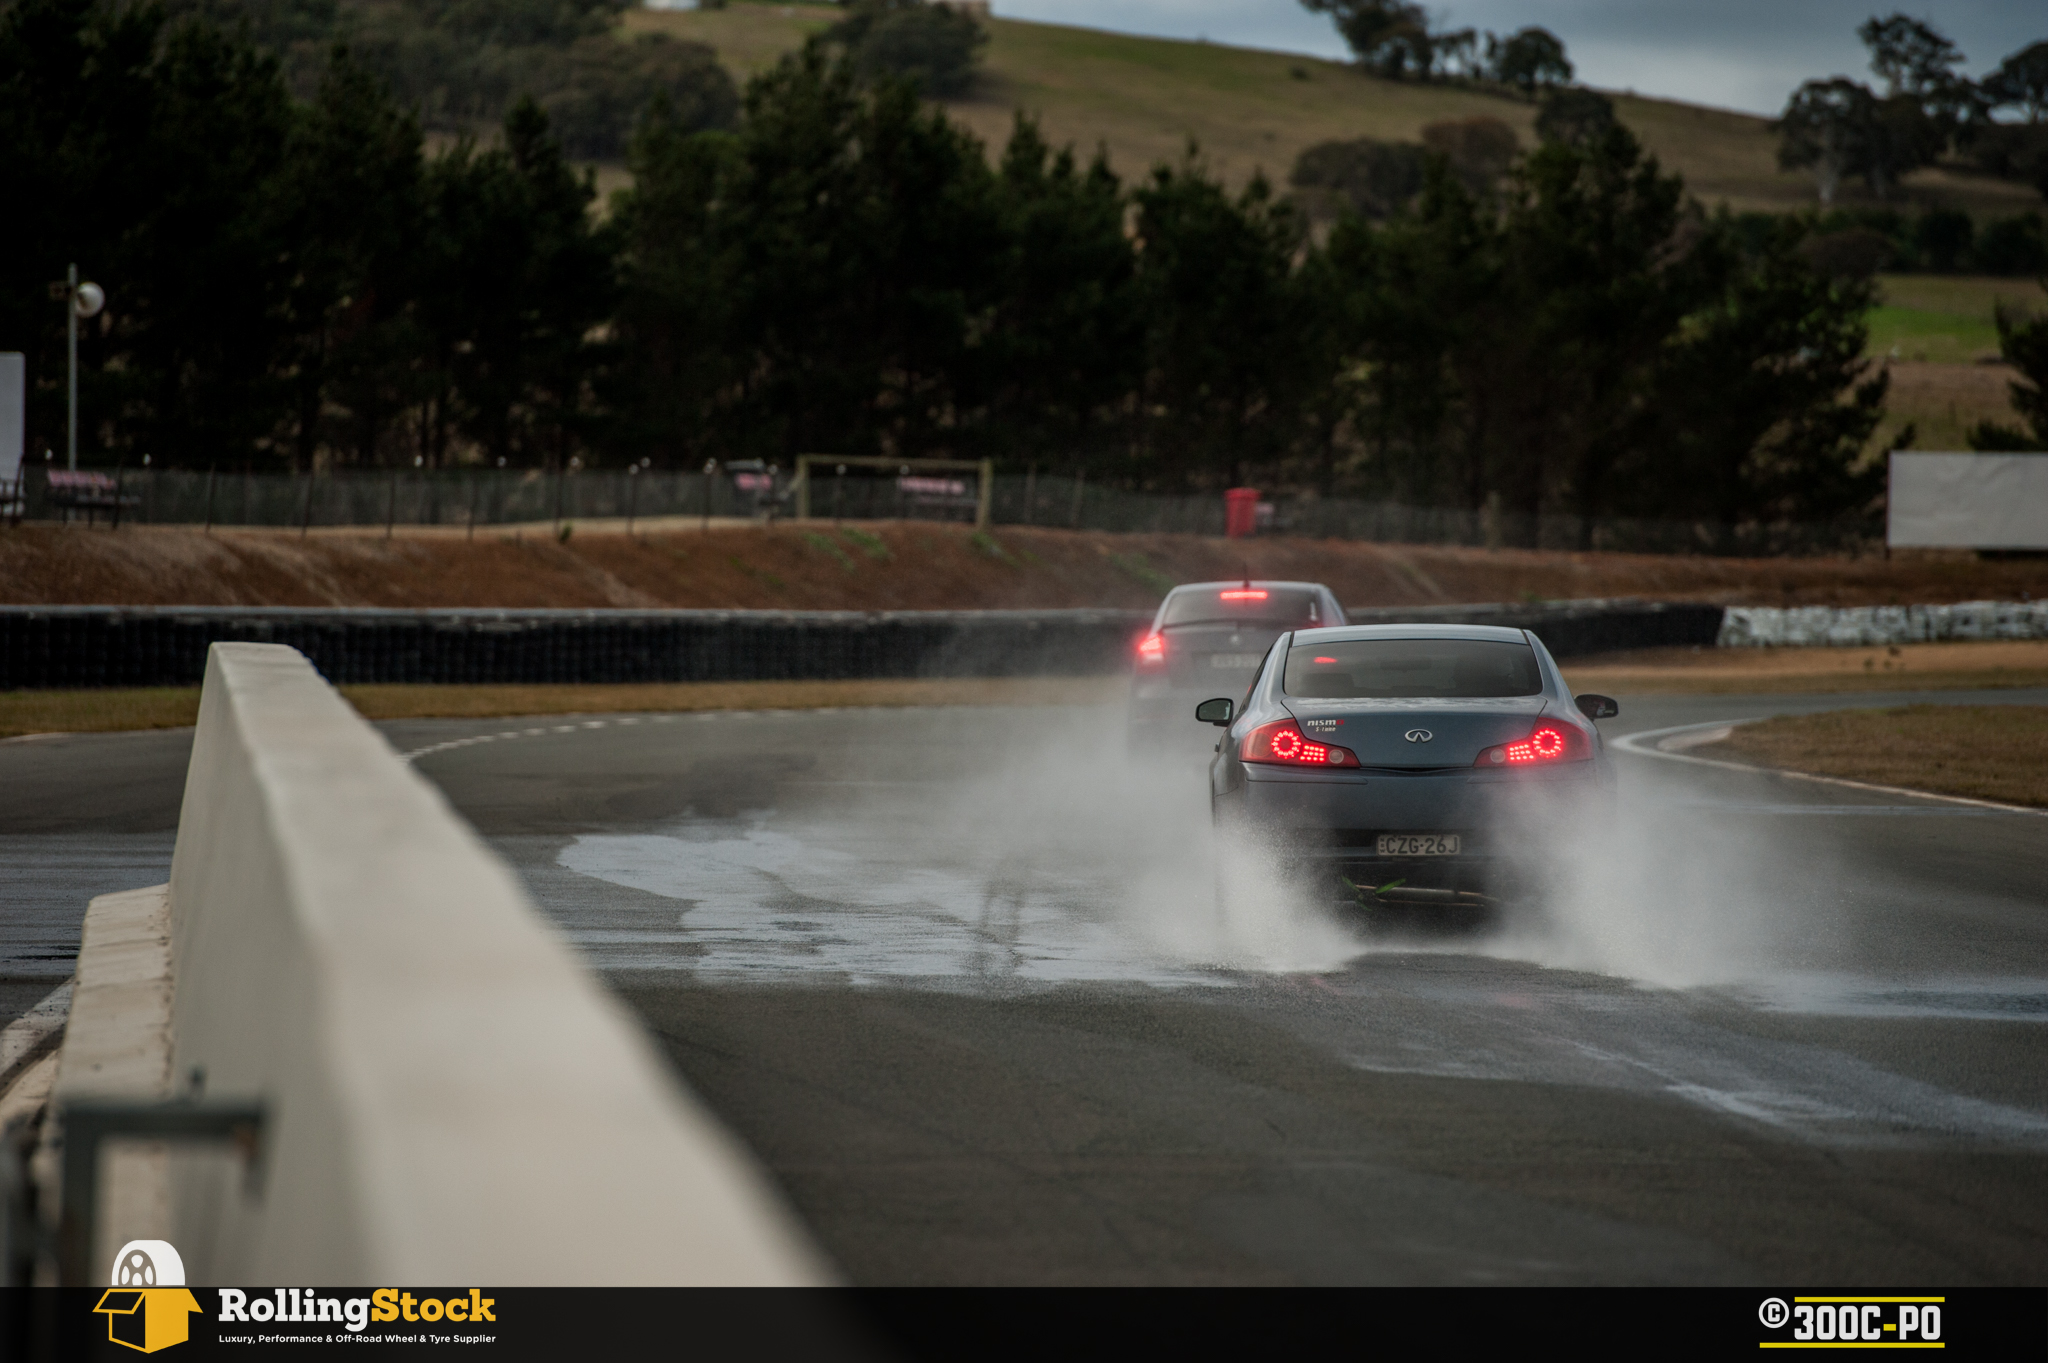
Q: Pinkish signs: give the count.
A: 3